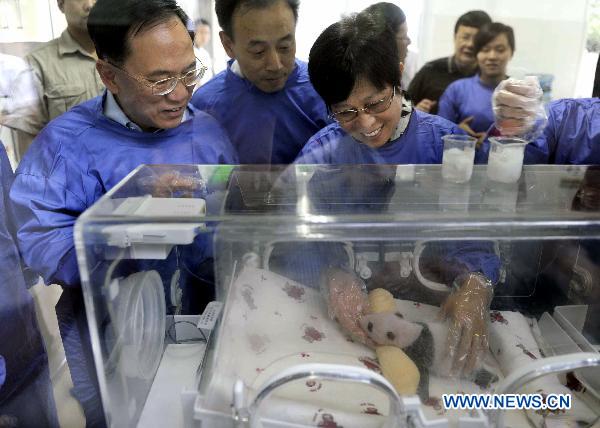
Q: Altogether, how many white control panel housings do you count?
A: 1